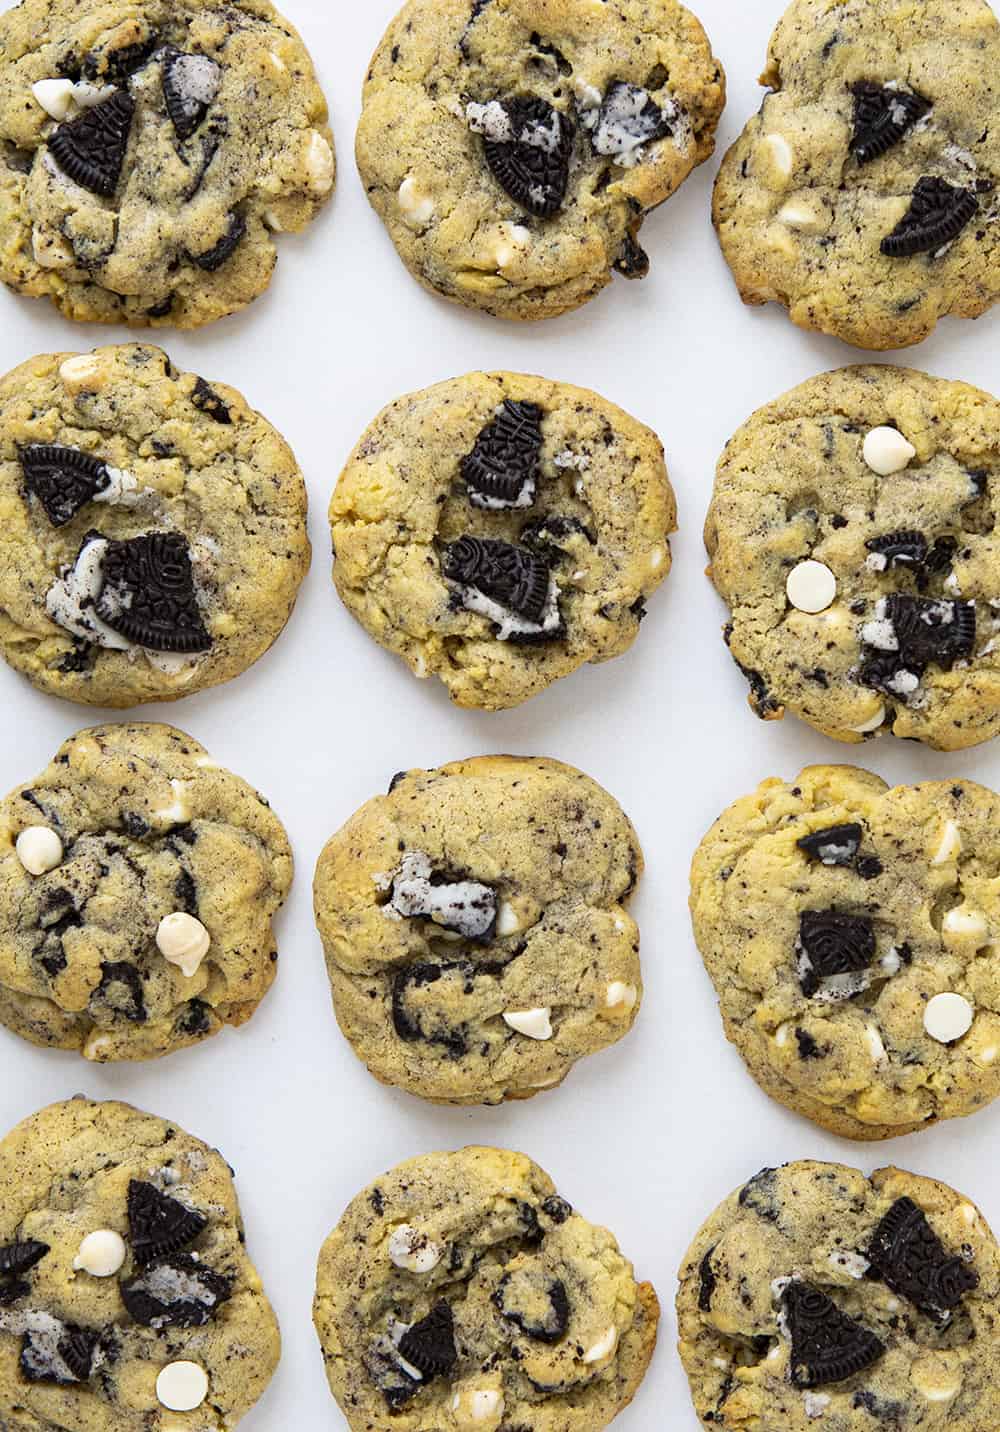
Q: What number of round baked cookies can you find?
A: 12